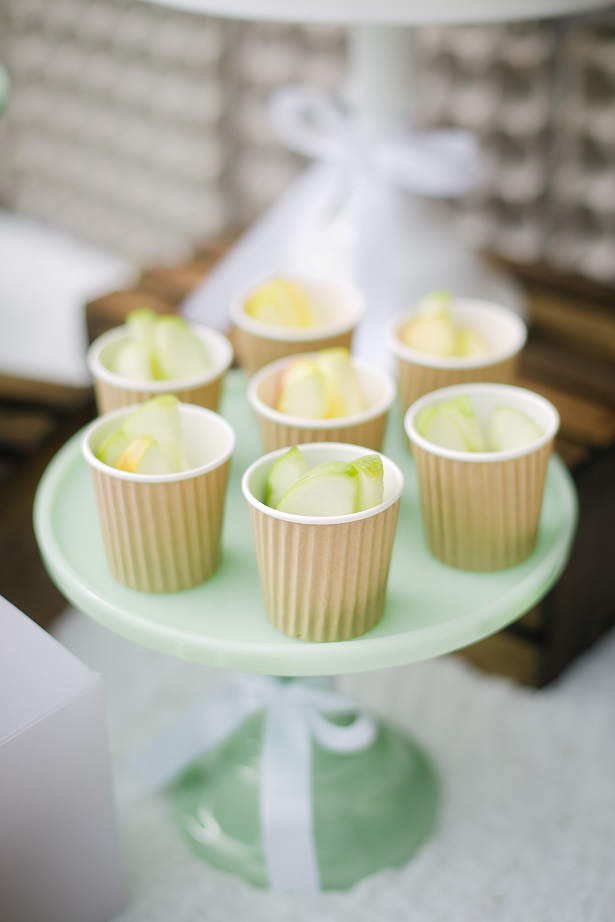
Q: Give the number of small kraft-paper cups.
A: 7